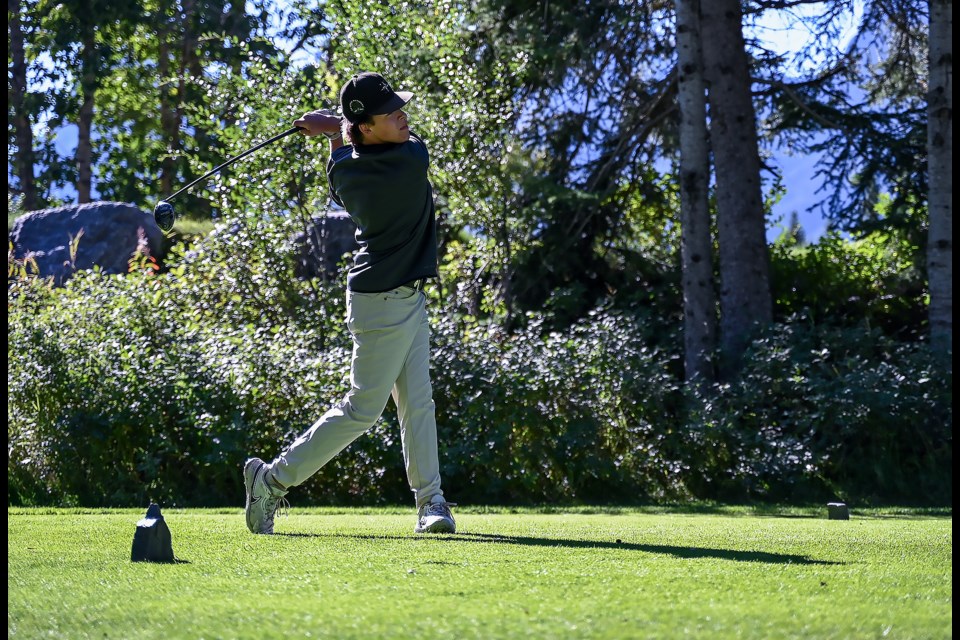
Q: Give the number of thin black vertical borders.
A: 2